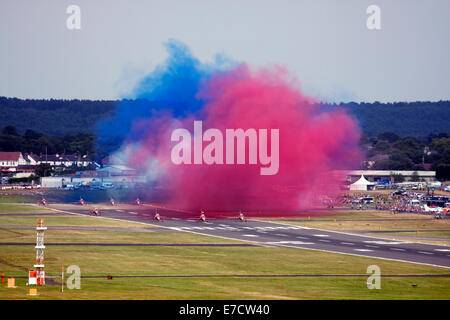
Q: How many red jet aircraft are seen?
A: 8